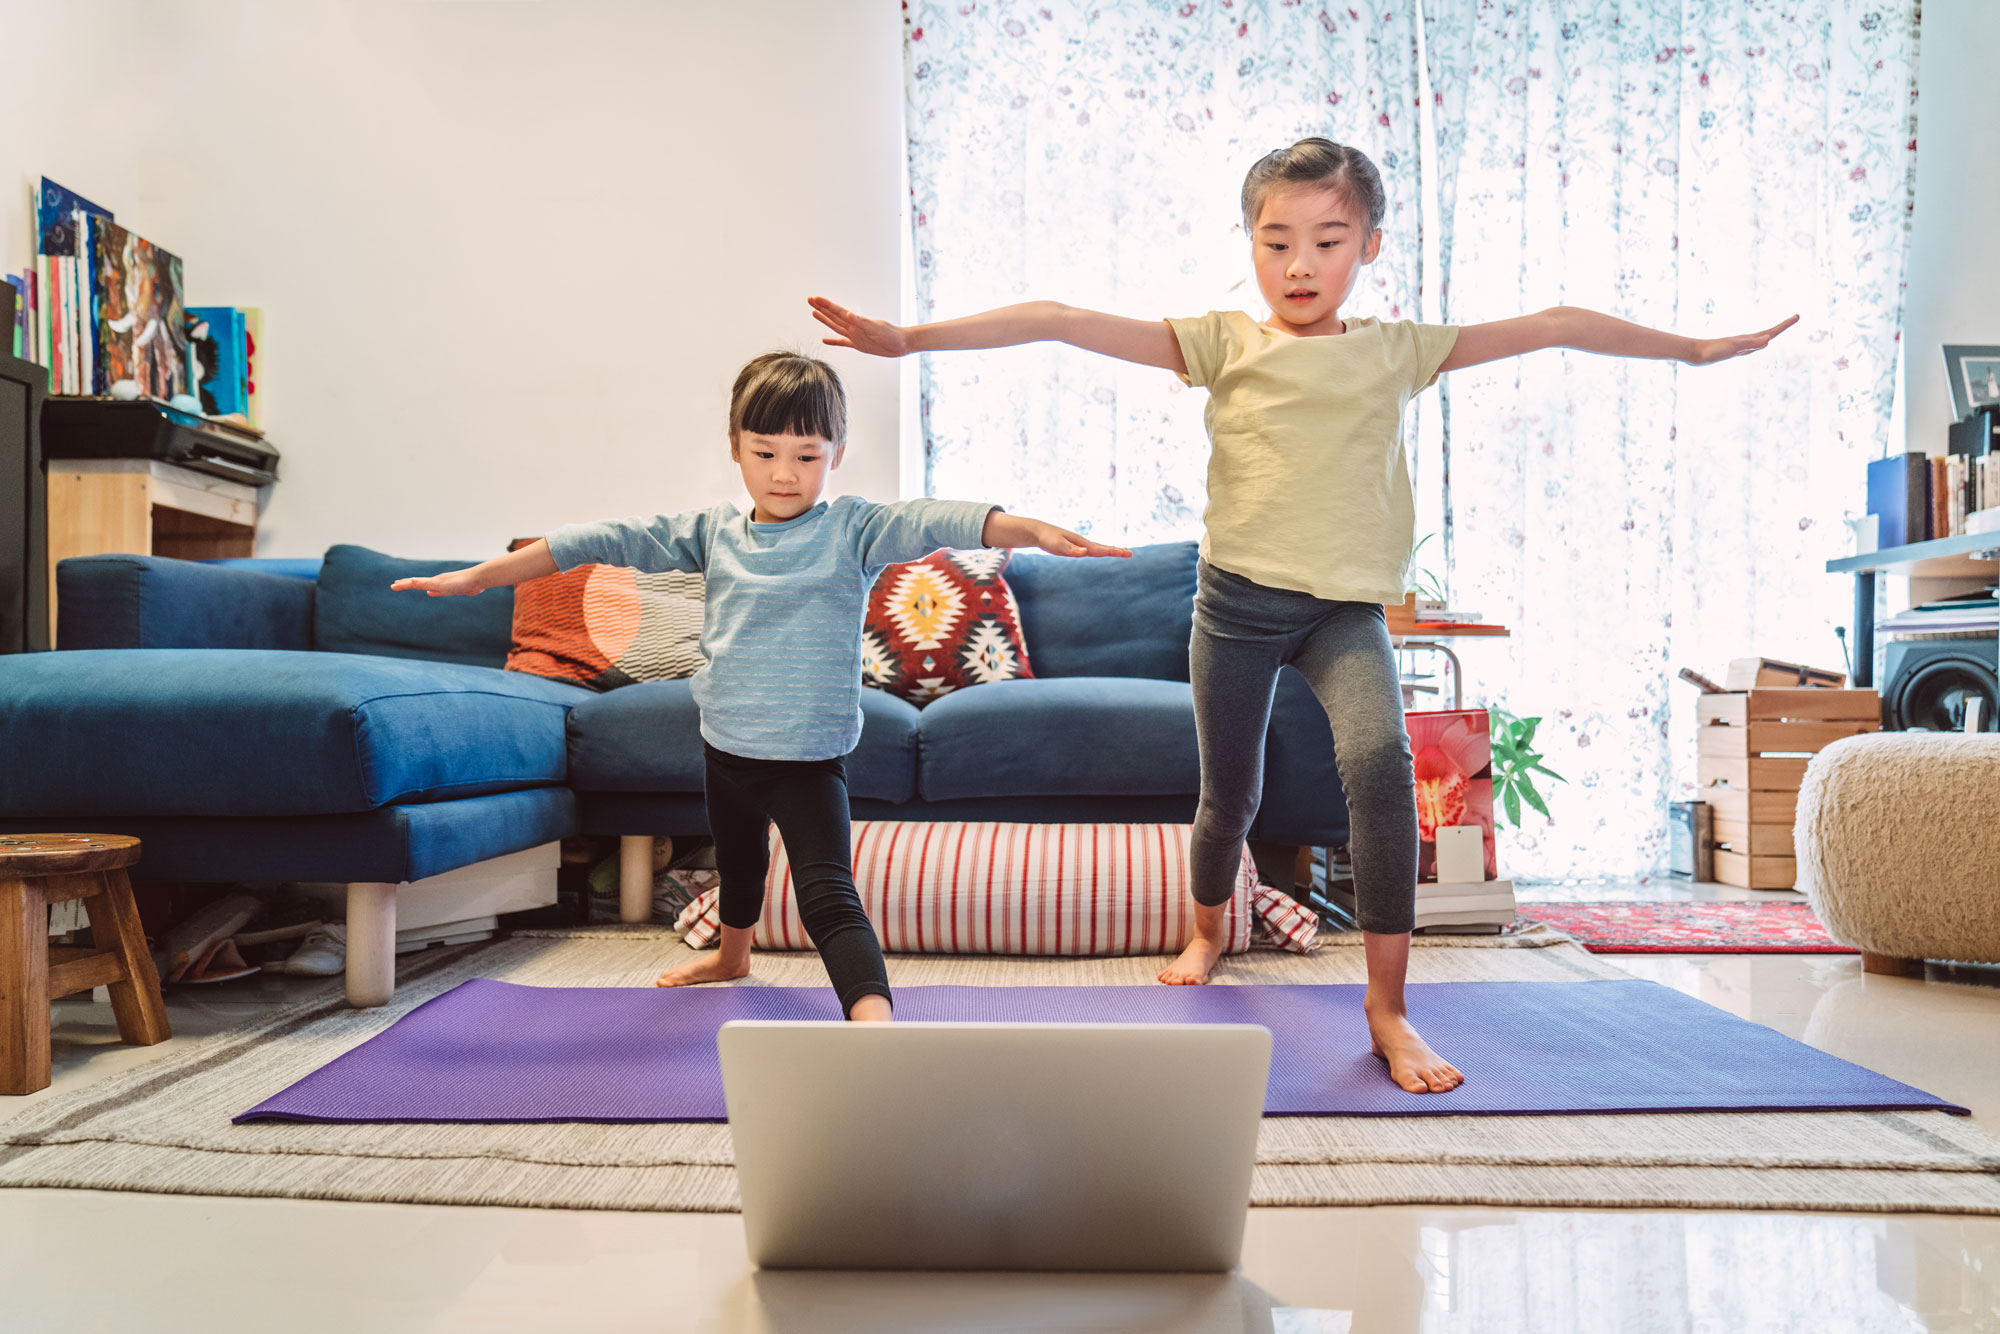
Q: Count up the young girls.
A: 2